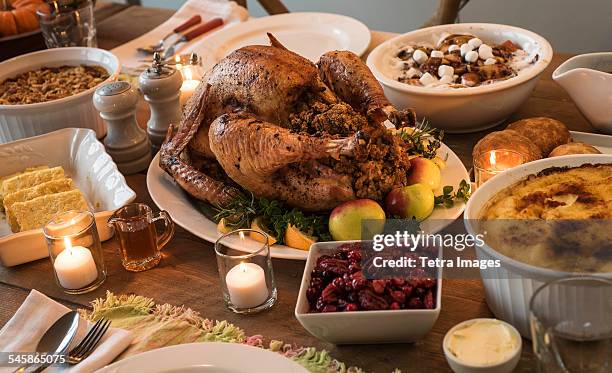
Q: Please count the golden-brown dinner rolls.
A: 3